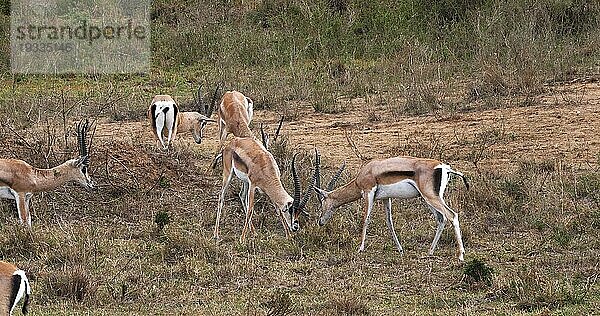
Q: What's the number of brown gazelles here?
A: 6